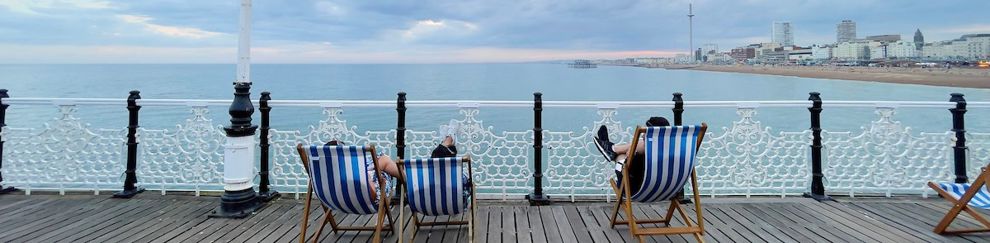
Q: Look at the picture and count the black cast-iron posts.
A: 8